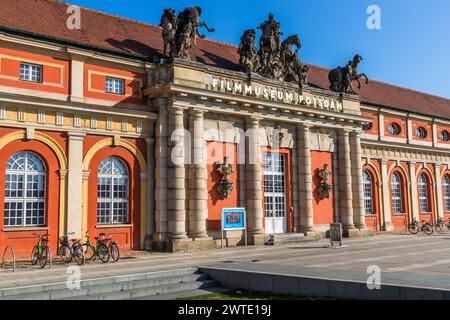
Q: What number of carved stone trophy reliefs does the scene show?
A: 2